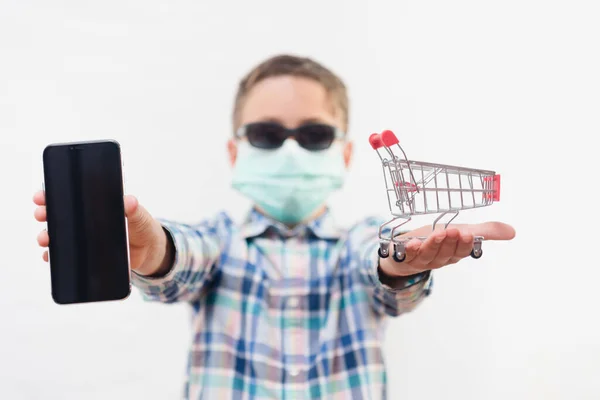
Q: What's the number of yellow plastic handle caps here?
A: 0